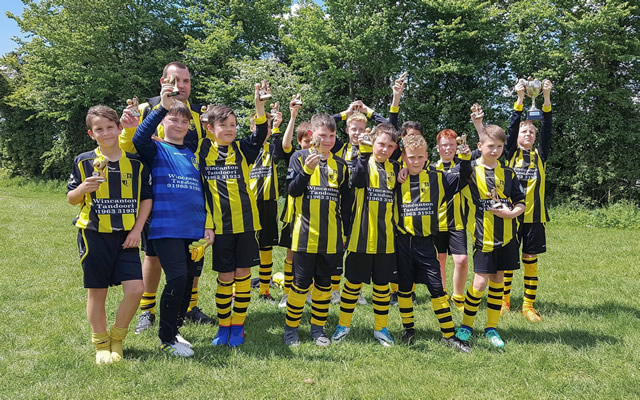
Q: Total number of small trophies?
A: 14